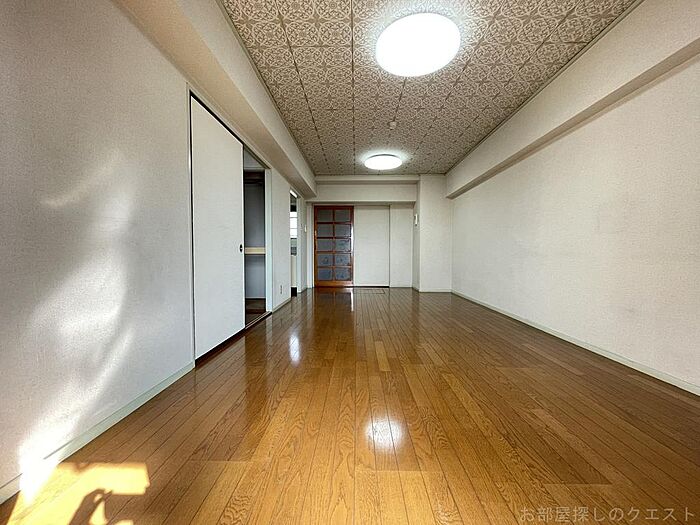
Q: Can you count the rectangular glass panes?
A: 10